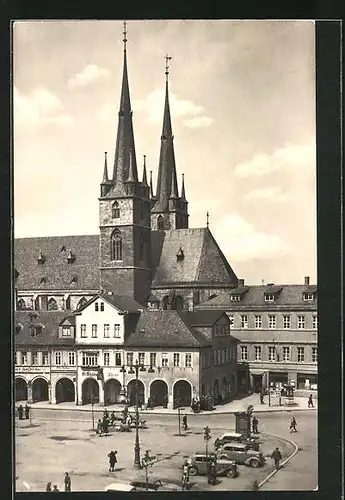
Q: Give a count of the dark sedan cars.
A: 3